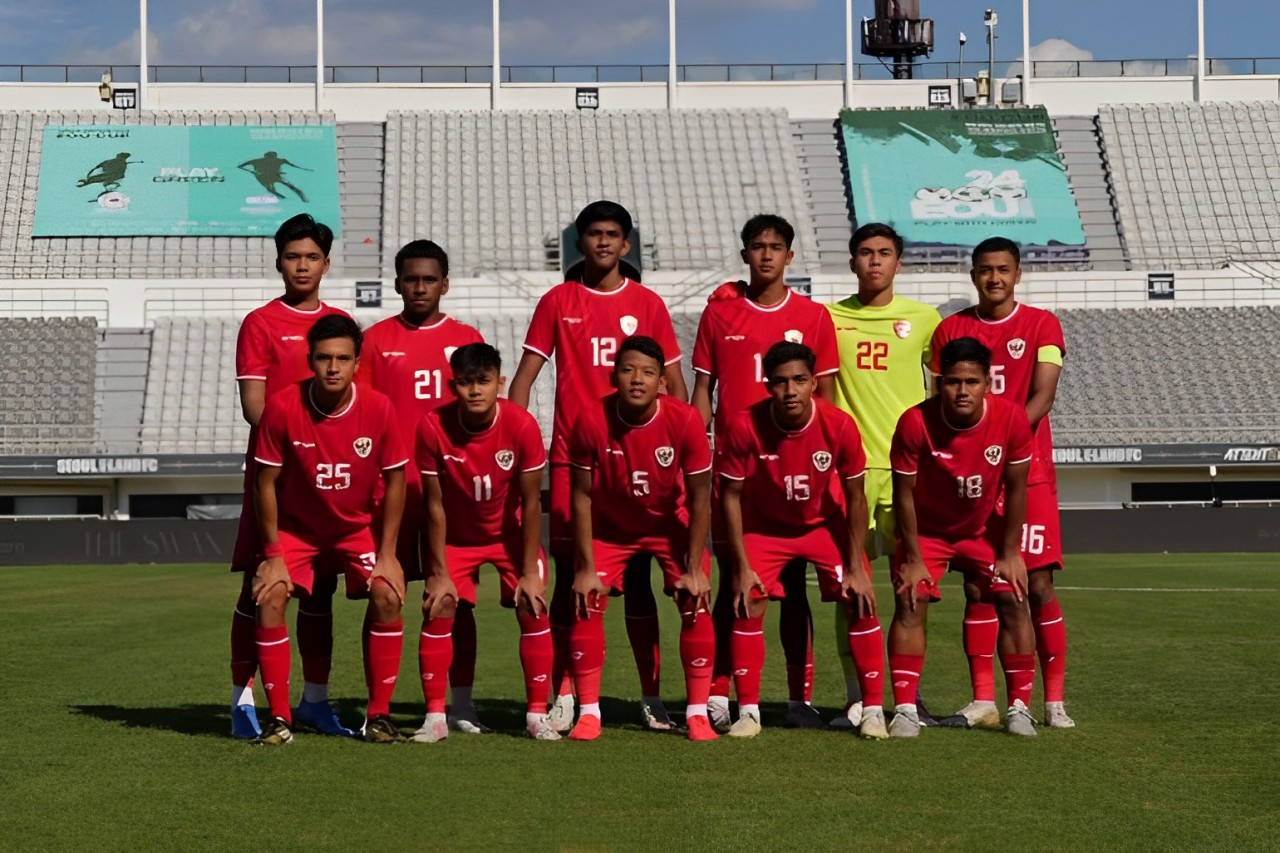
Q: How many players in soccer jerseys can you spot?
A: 11